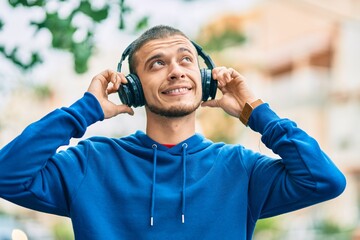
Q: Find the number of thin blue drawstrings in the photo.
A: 2